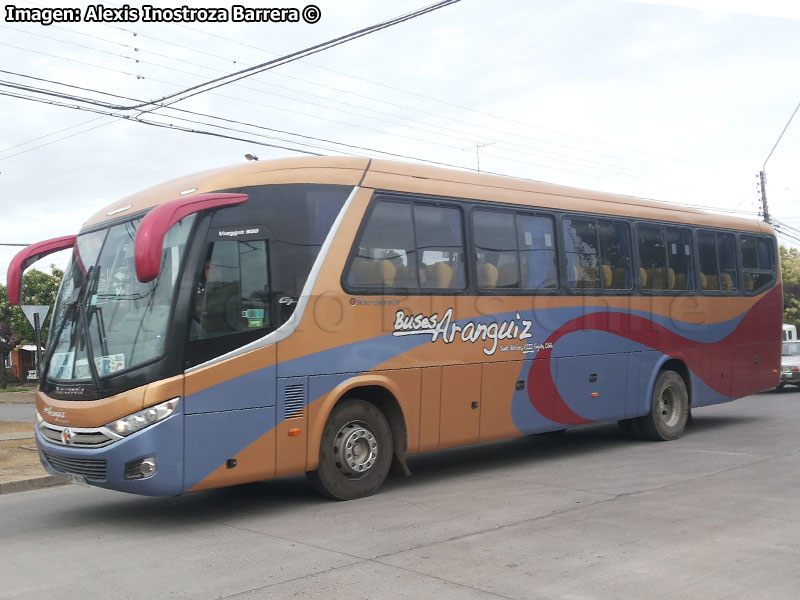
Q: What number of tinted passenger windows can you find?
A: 6